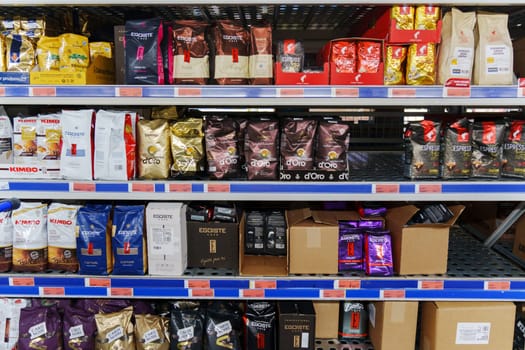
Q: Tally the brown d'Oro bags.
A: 4